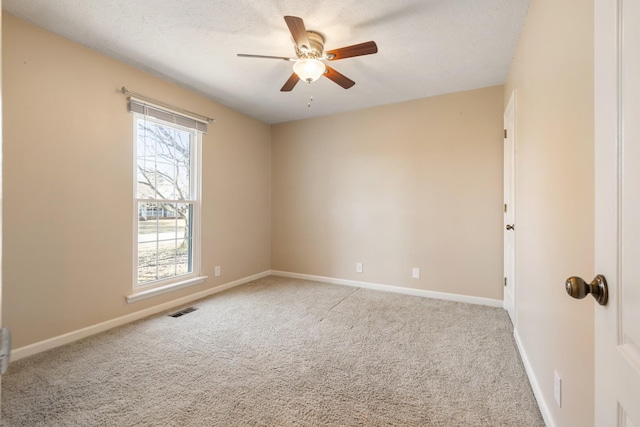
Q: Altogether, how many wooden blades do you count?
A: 5